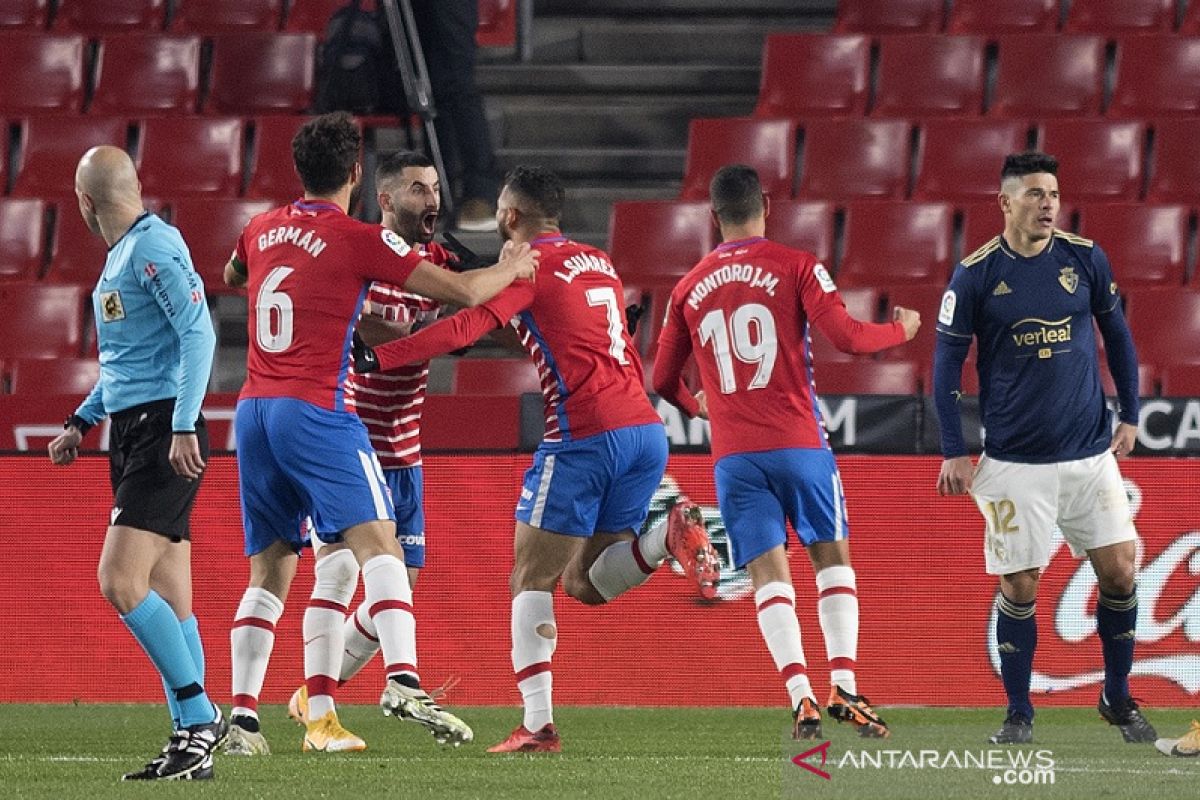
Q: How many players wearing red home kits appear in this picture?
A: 4